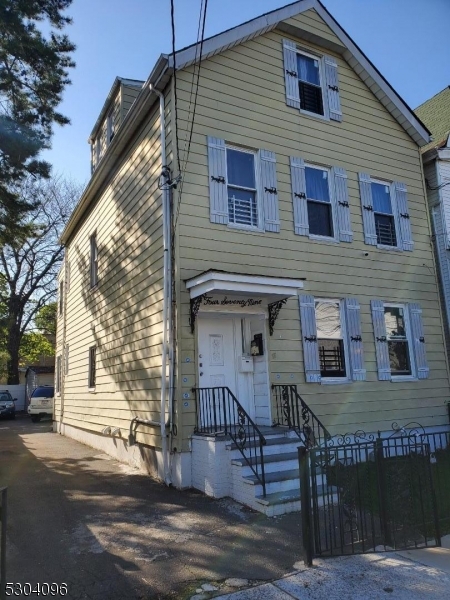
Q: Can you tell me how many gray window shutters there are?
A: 12